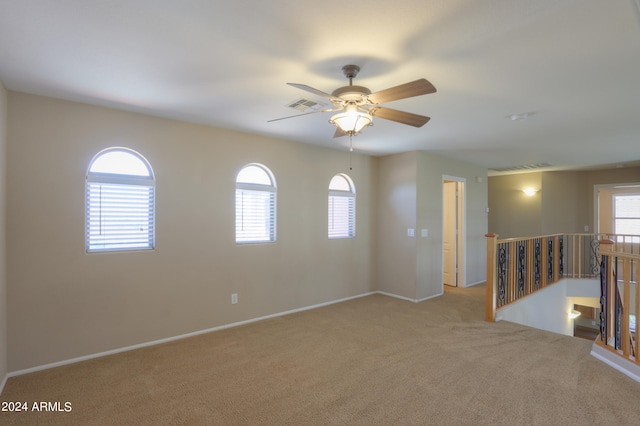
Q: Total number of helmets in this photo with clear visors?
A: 0